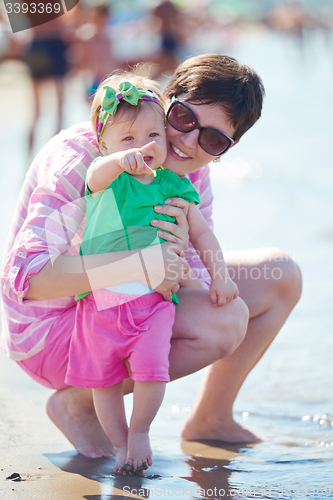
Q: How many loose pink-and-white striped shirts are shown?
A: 1